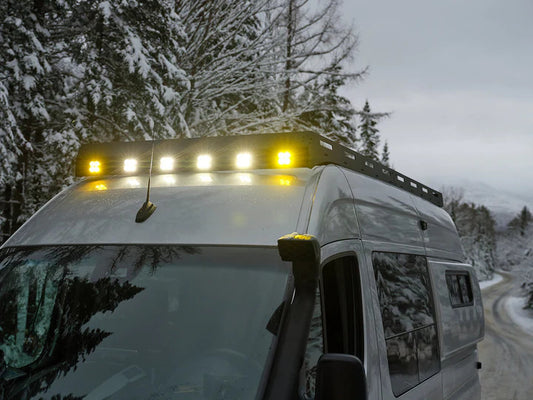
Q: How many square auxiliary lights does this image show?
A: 6